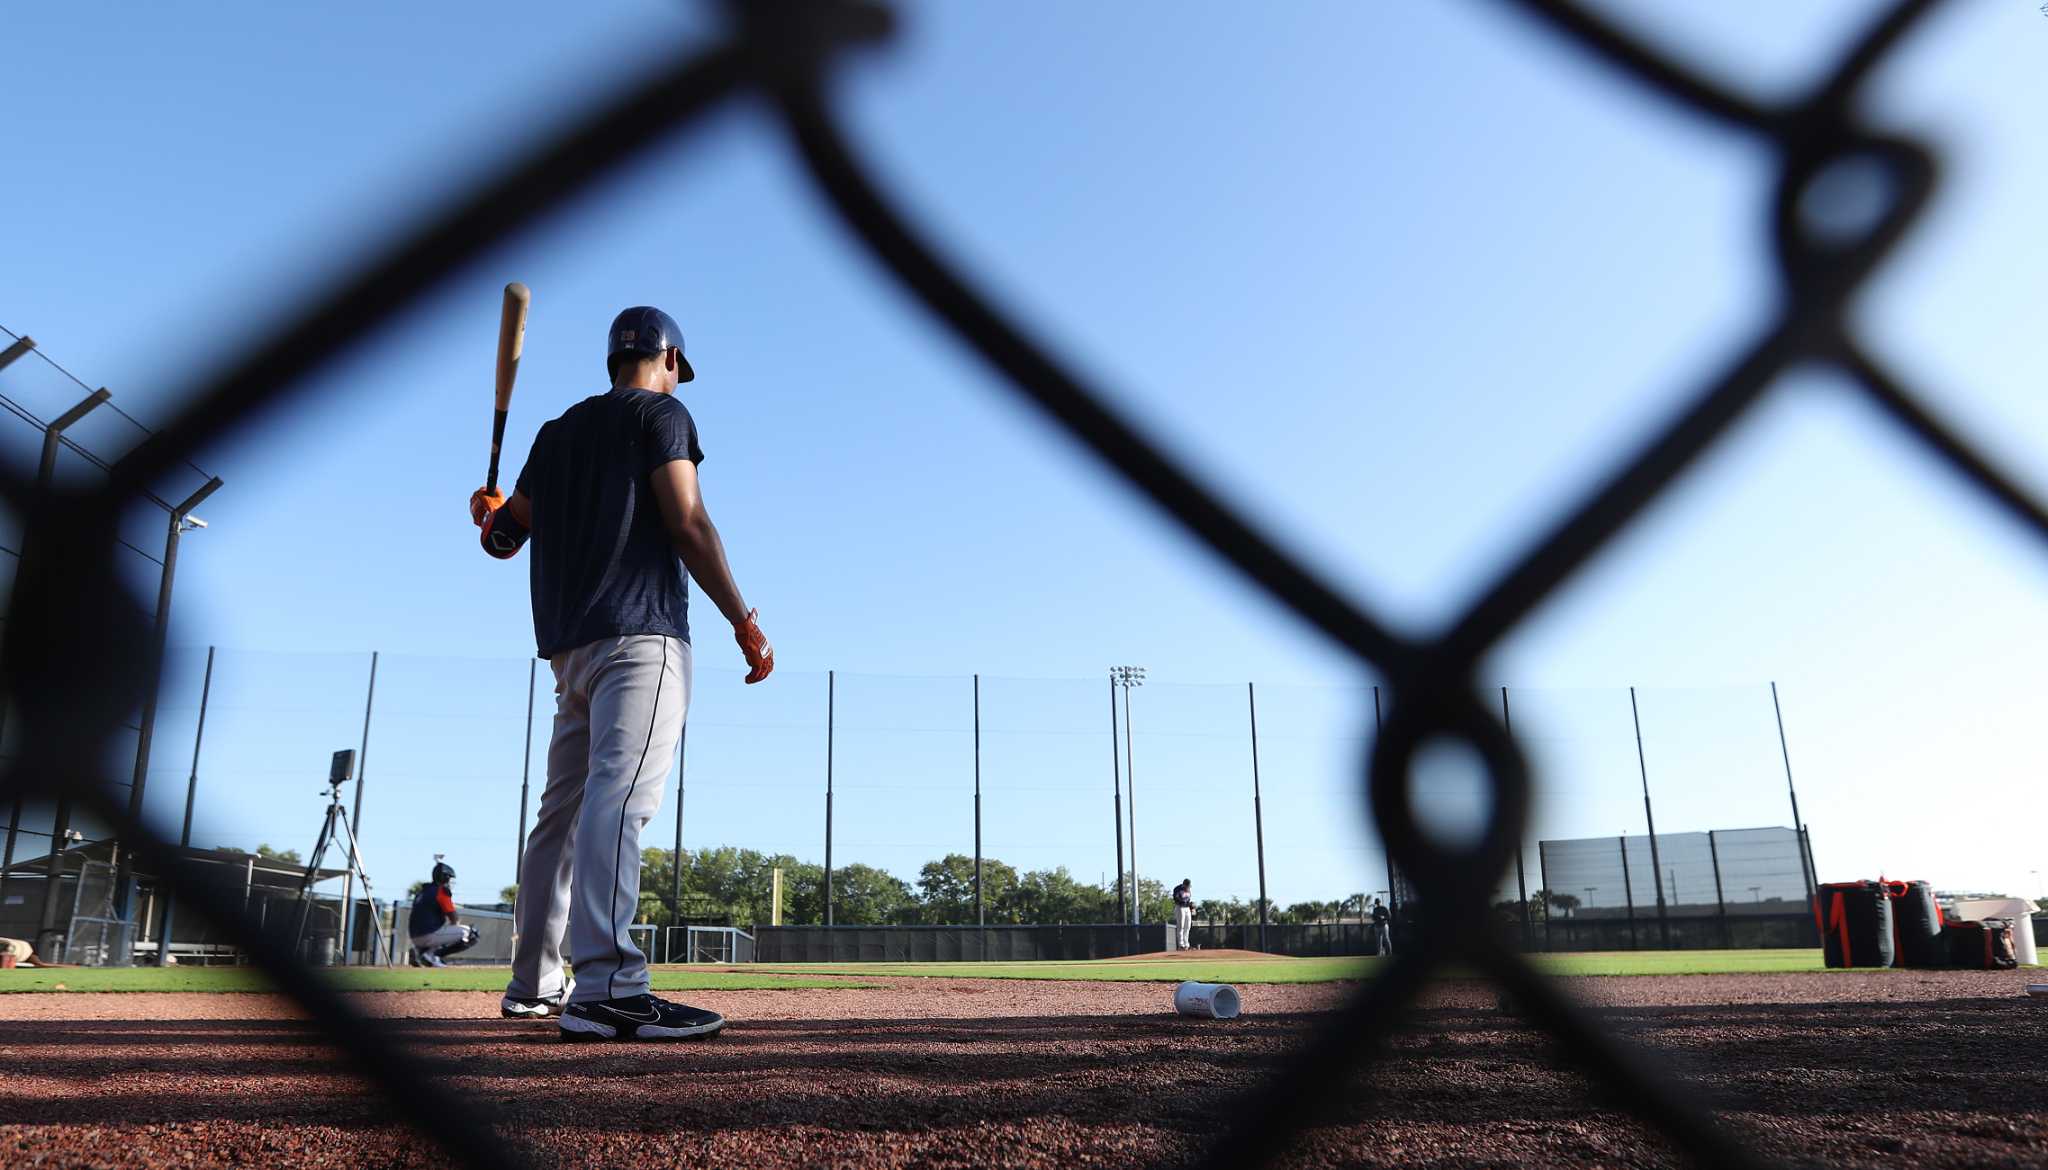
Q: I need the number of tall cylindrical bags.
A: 2